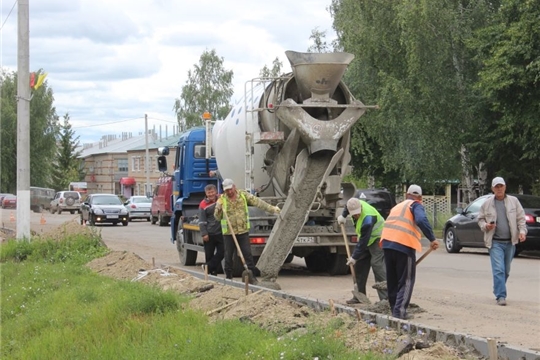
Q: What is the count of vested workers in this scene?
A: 3